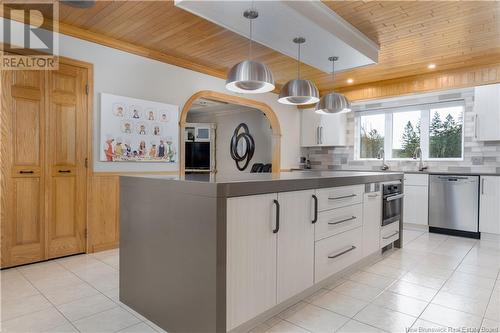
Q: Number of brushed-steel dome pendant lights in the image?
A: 3